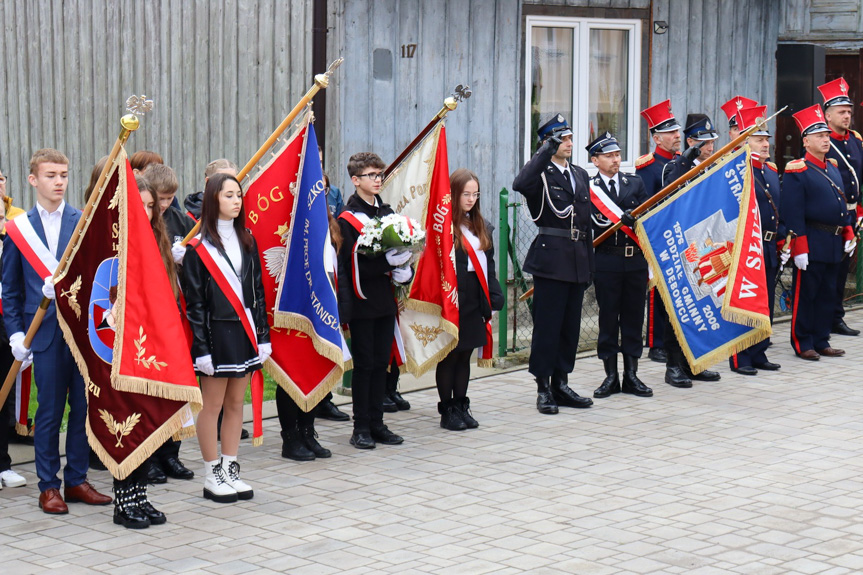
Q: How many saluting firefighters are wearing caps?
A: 2